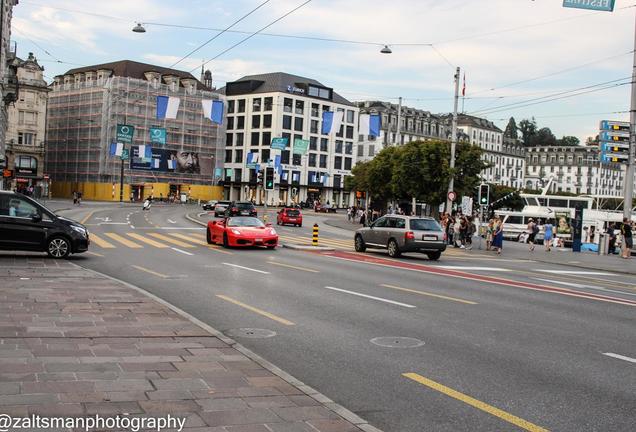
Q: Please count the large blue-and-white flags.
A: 4